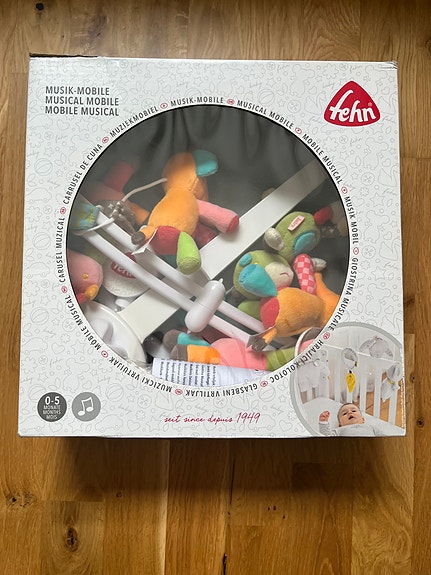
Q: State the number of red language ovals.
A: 12